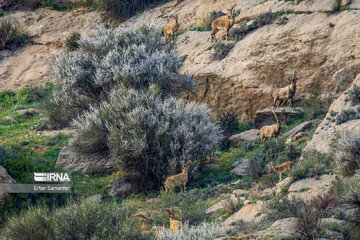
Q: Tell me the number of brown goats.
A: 8